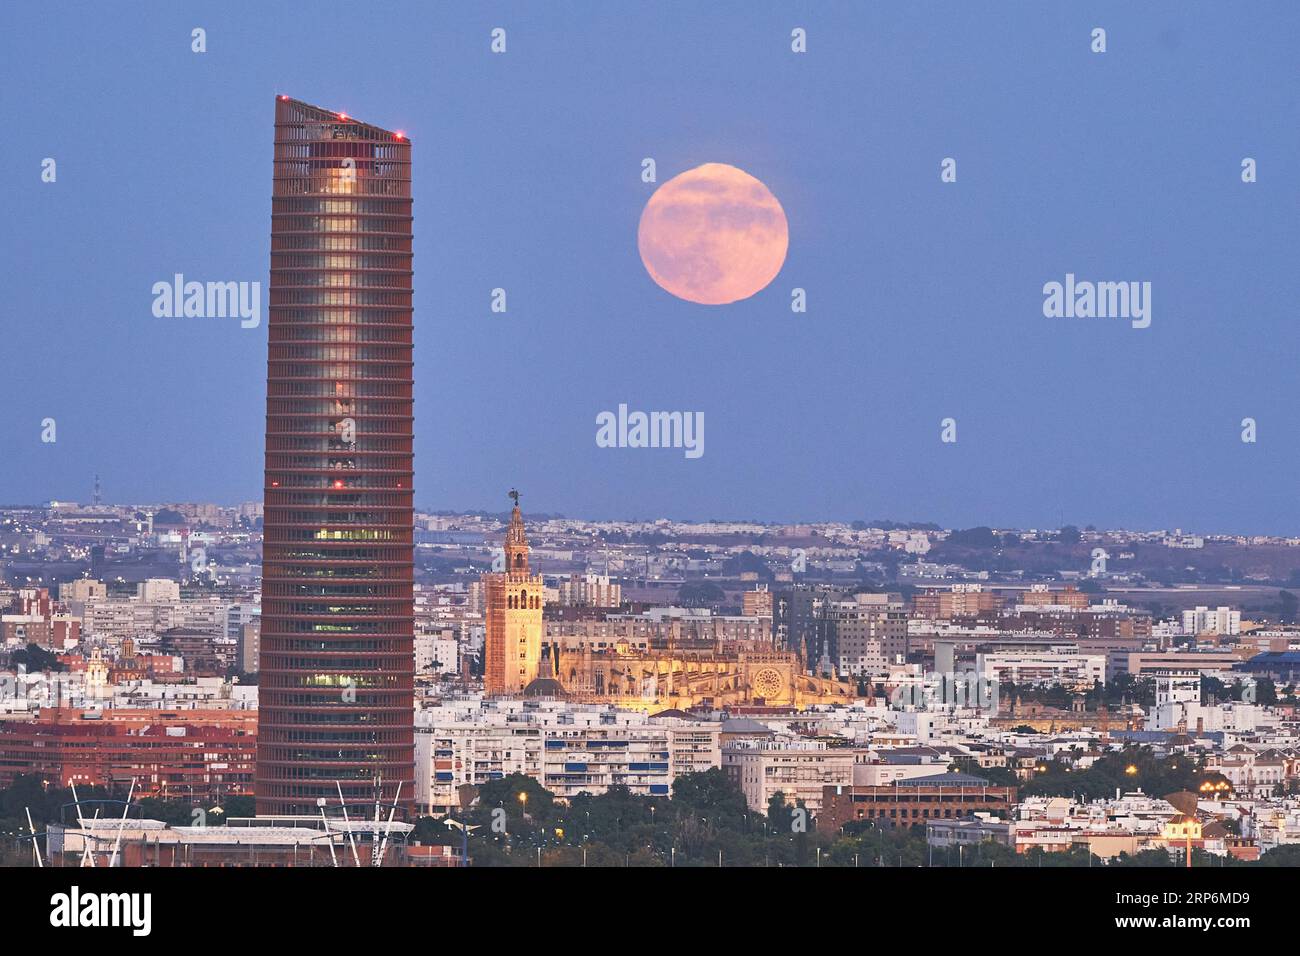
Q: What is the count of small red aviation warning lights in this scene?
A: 6